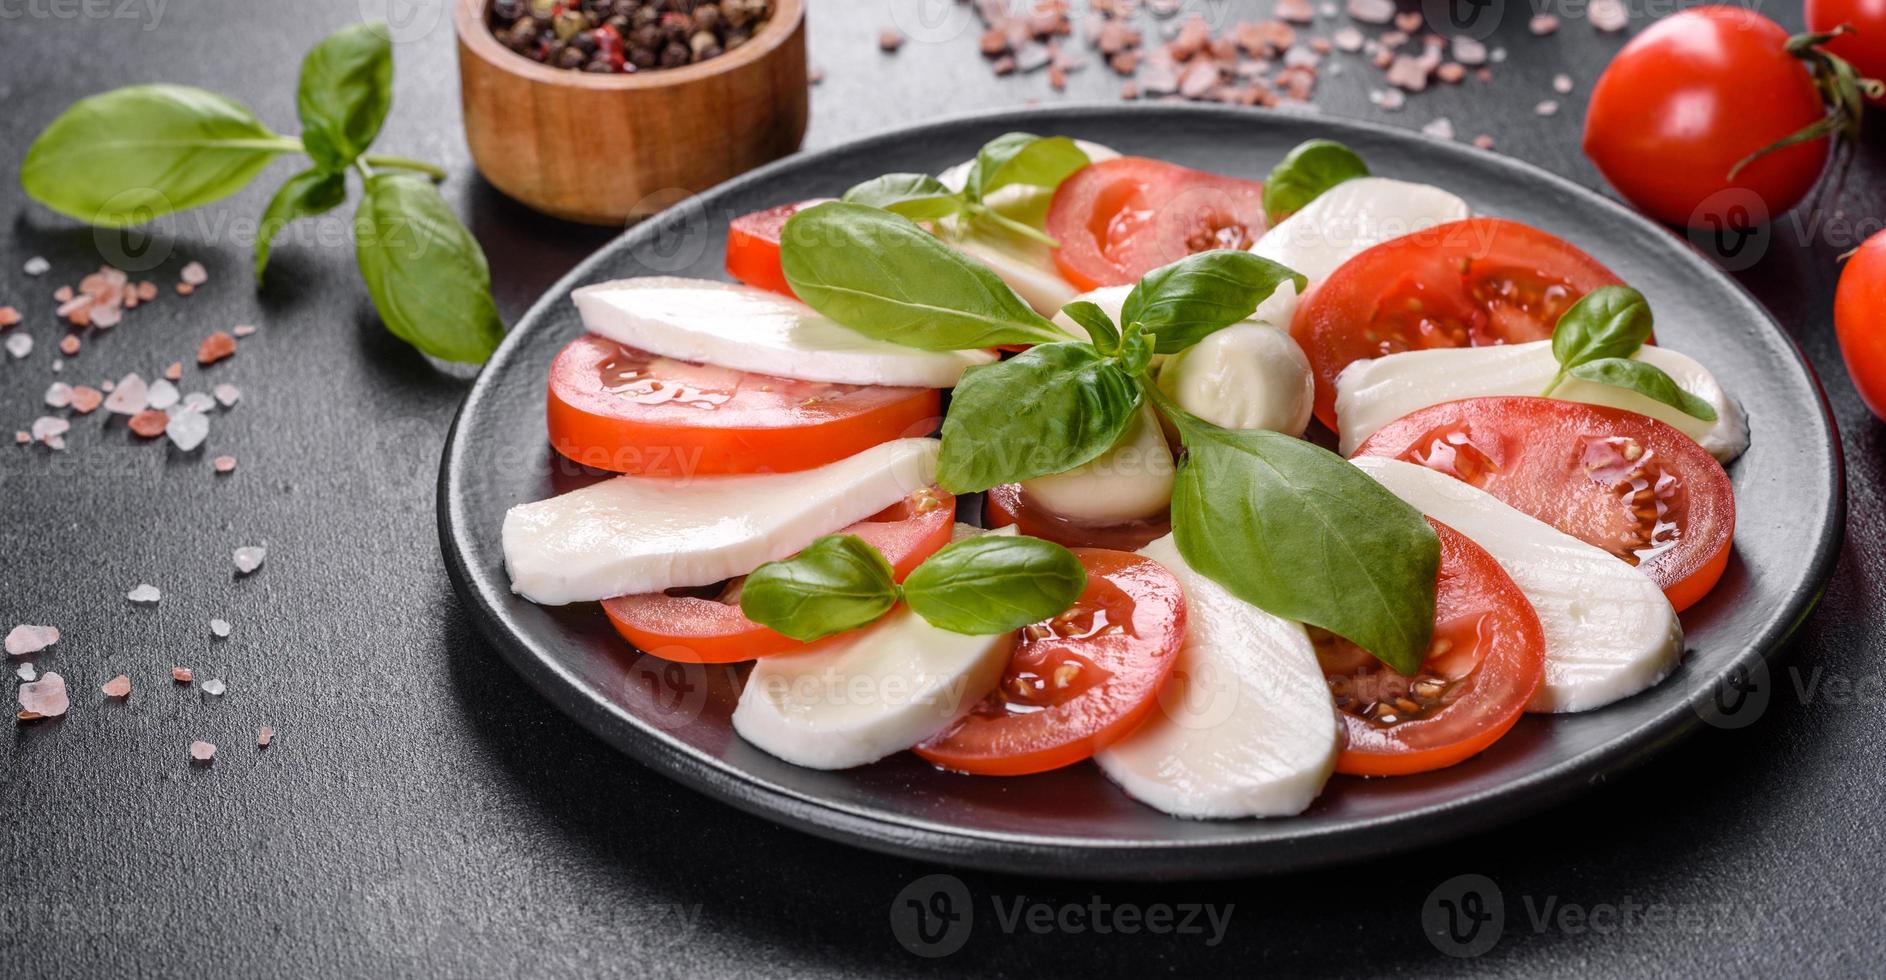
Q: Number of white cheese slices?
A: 8